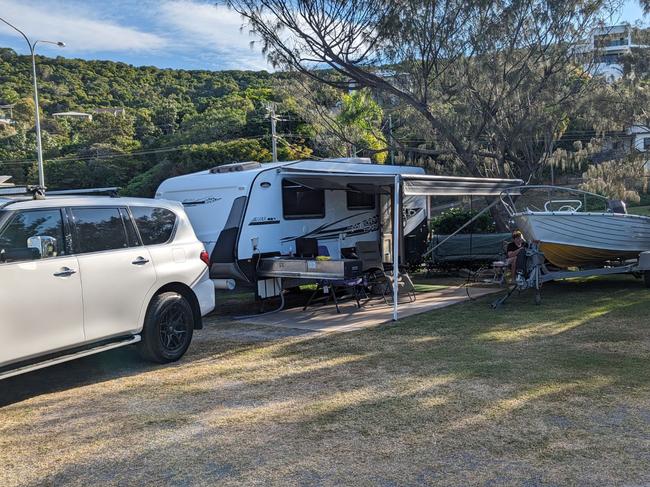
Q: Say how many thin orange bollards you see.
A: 0